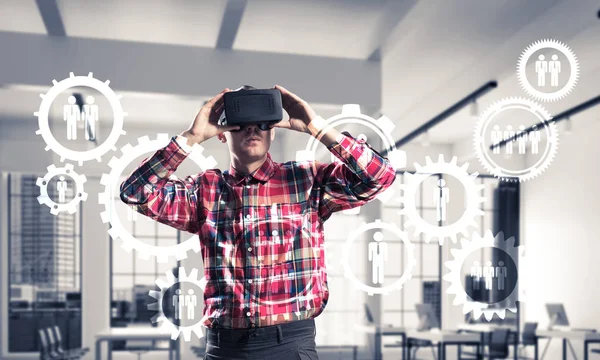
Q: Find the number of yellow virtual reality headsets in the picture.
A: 0